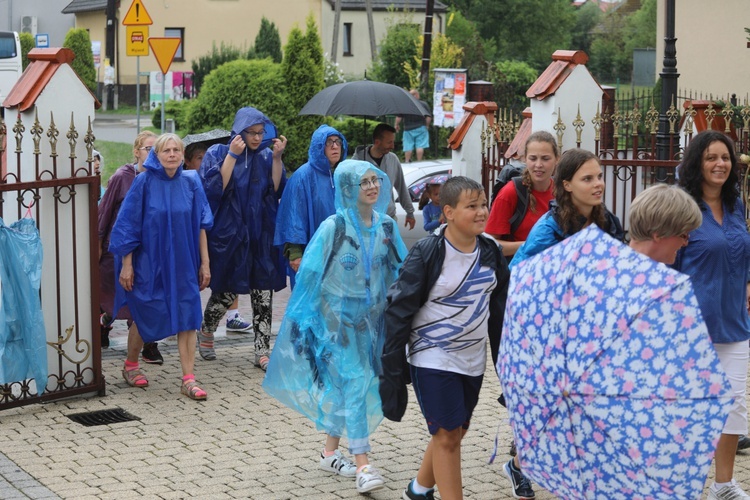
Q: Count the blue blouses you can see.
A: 1